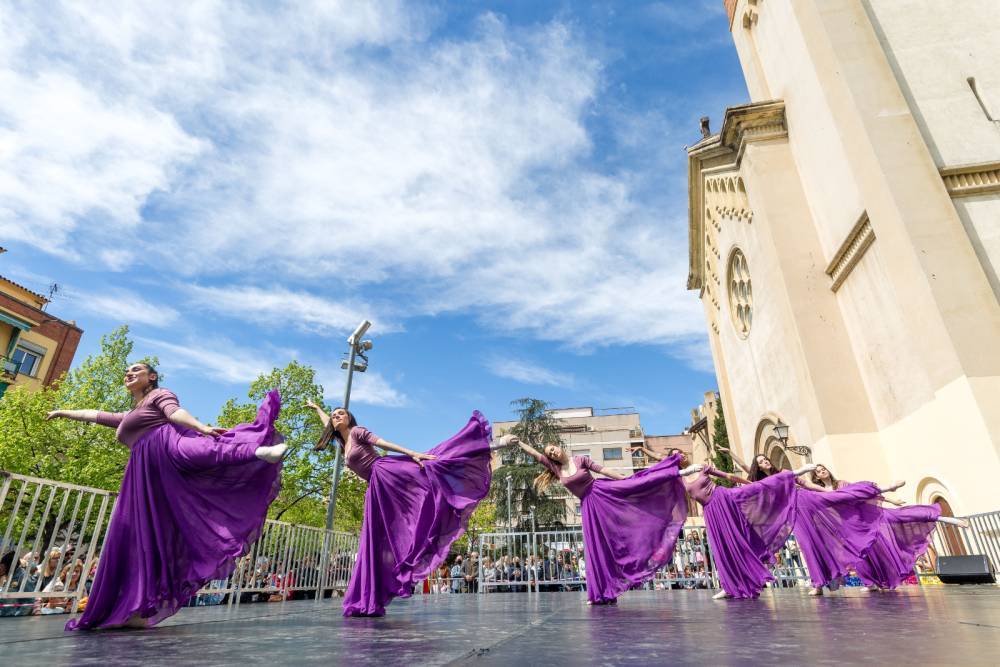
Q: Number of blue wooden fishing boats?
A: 0